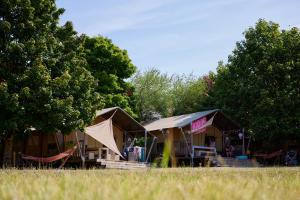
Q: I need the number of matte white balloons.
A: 0